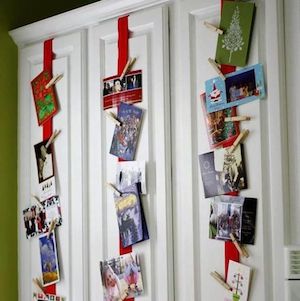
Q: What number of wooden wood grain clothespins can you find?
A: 14